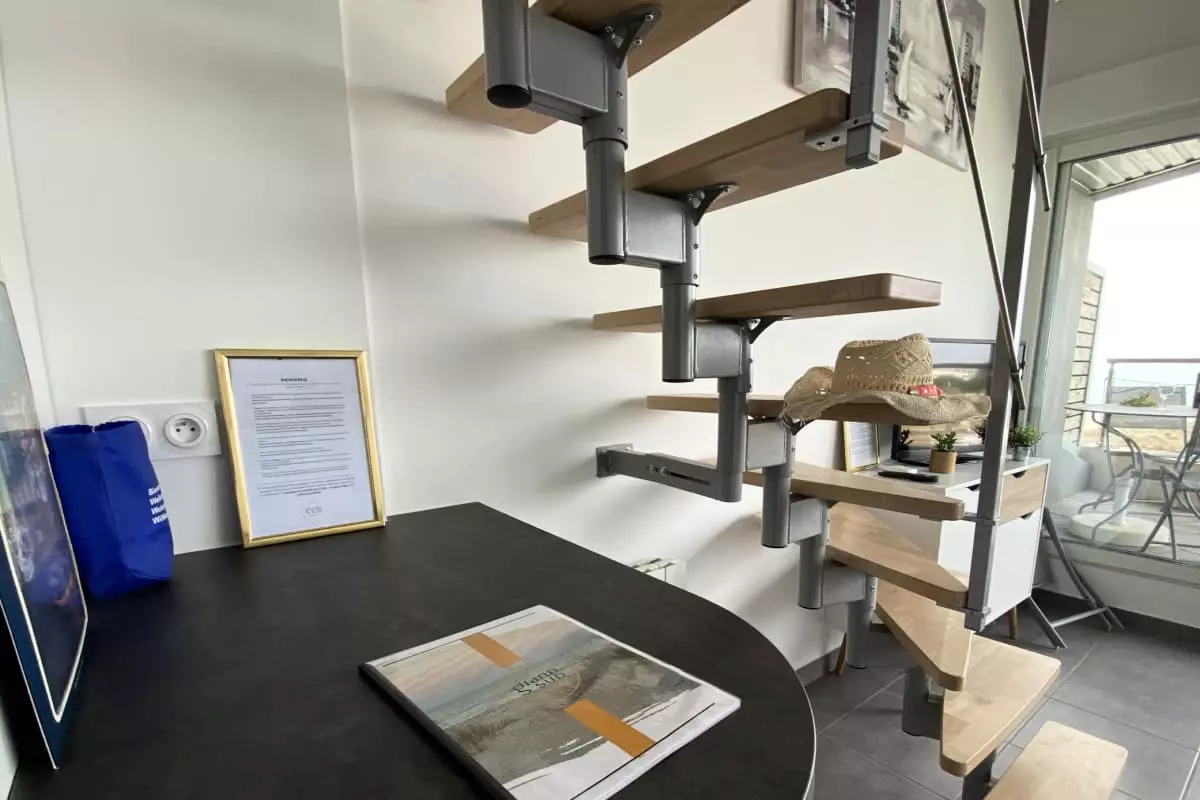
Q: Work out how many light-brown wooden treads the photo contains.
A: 9